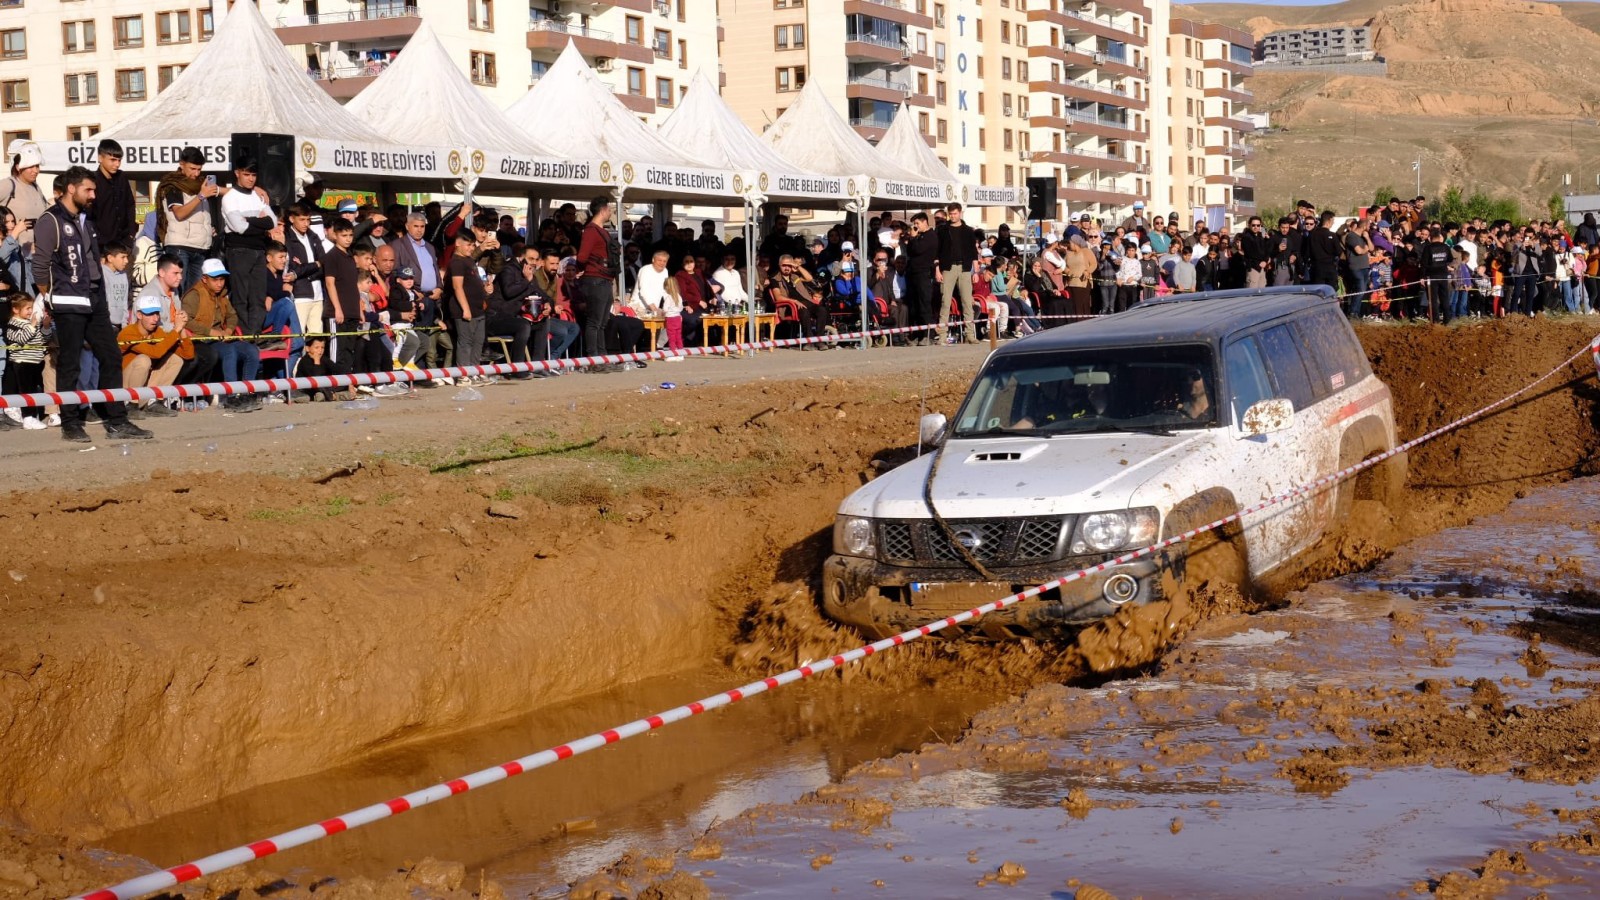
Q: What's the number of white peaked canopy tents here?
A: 6